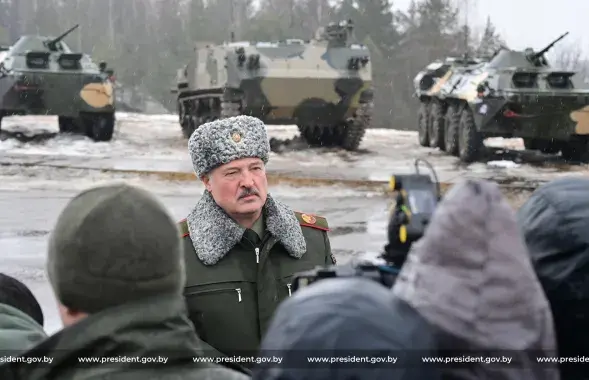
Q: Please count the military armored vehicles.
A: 3